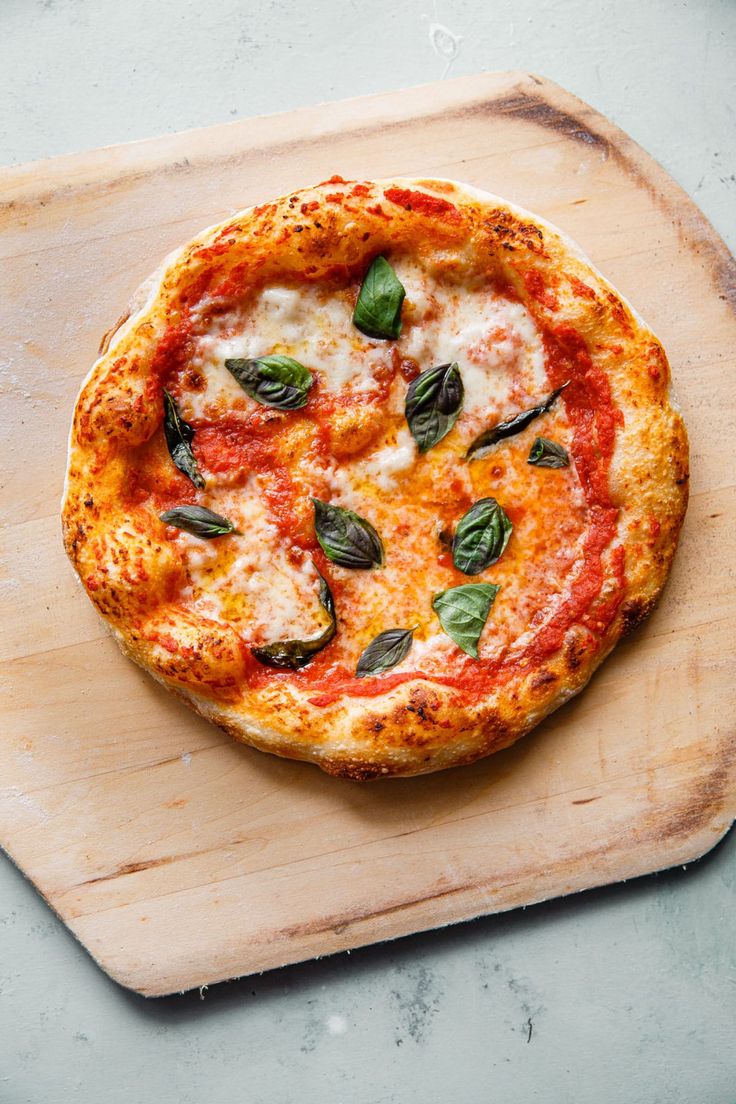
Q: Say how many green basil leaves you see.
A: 12